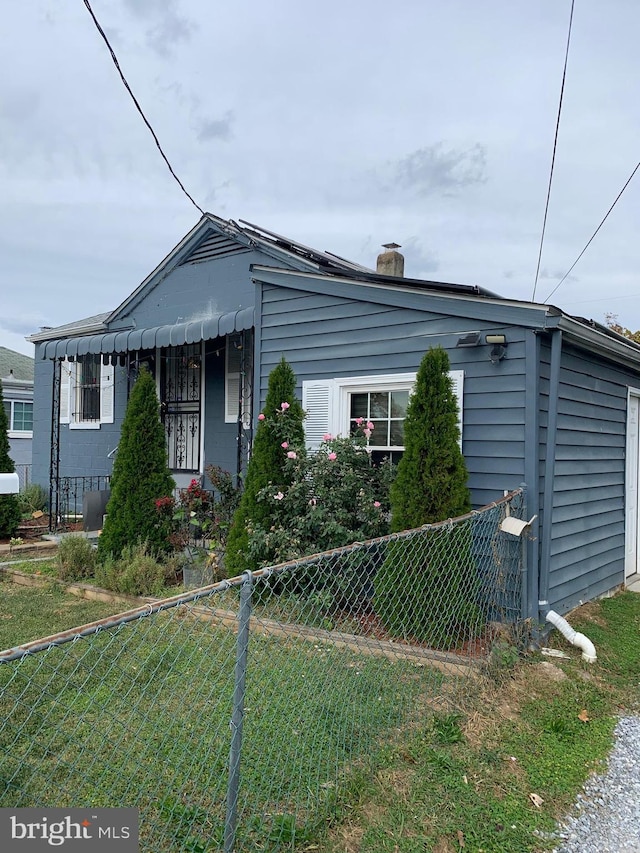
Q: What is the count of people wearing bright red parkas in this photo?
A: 0